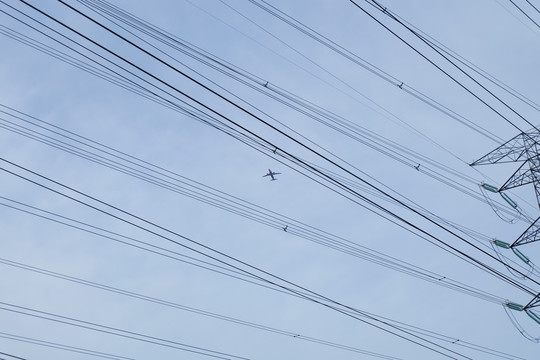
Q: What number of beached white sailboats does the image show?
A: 0